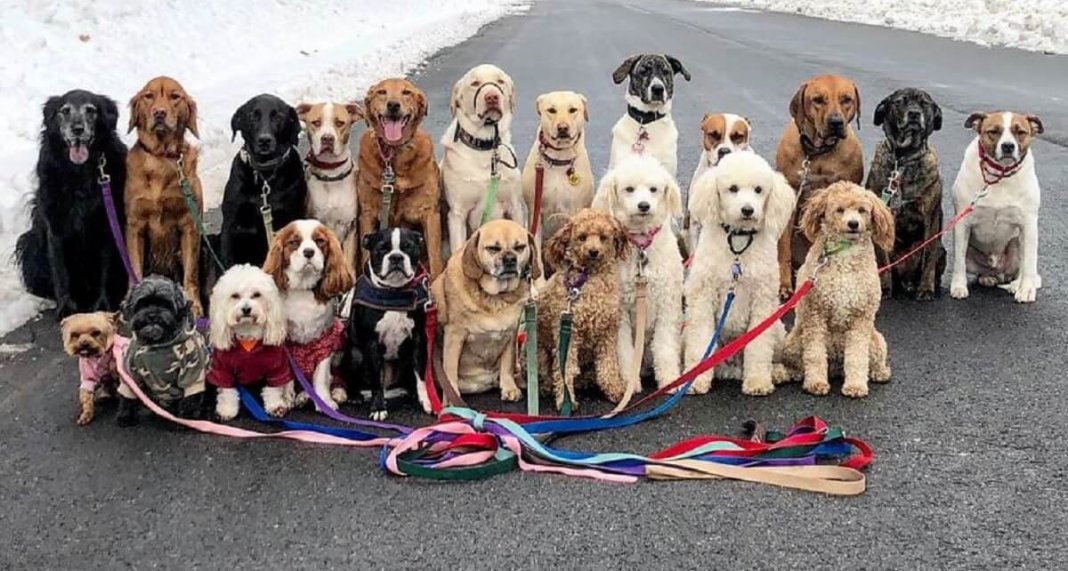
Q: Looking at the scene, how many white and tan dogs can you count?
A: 4